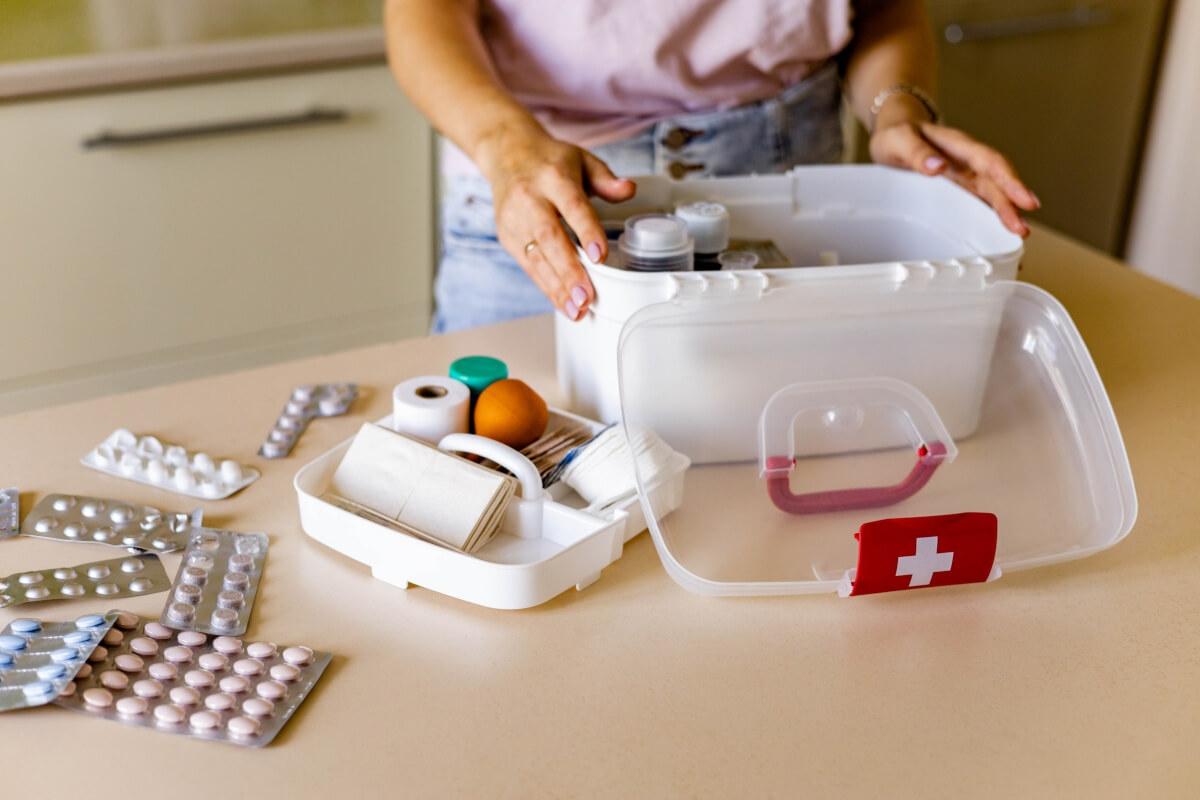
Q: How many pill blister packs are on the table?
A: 8